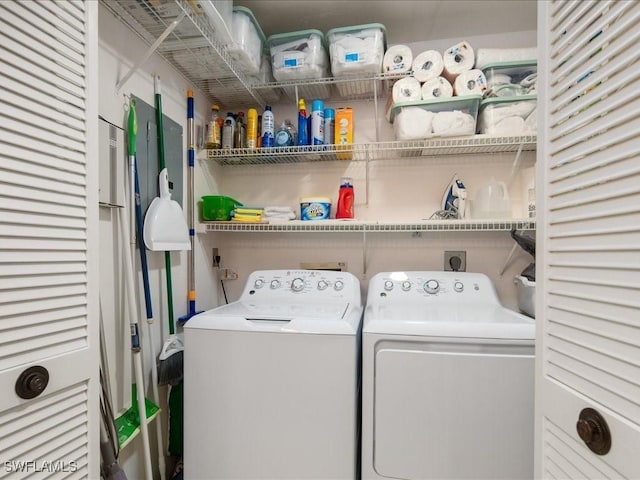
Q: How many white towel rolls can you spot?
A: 6